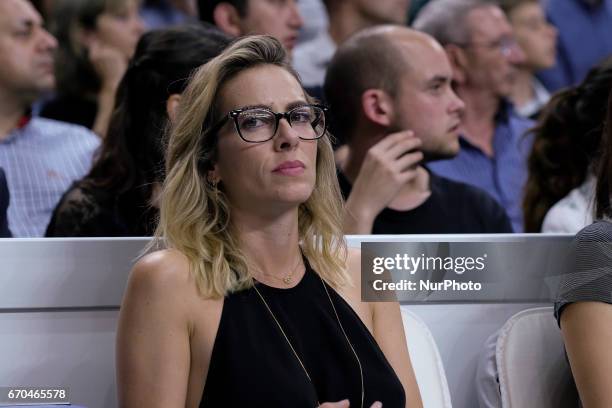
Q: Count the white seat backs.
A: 2